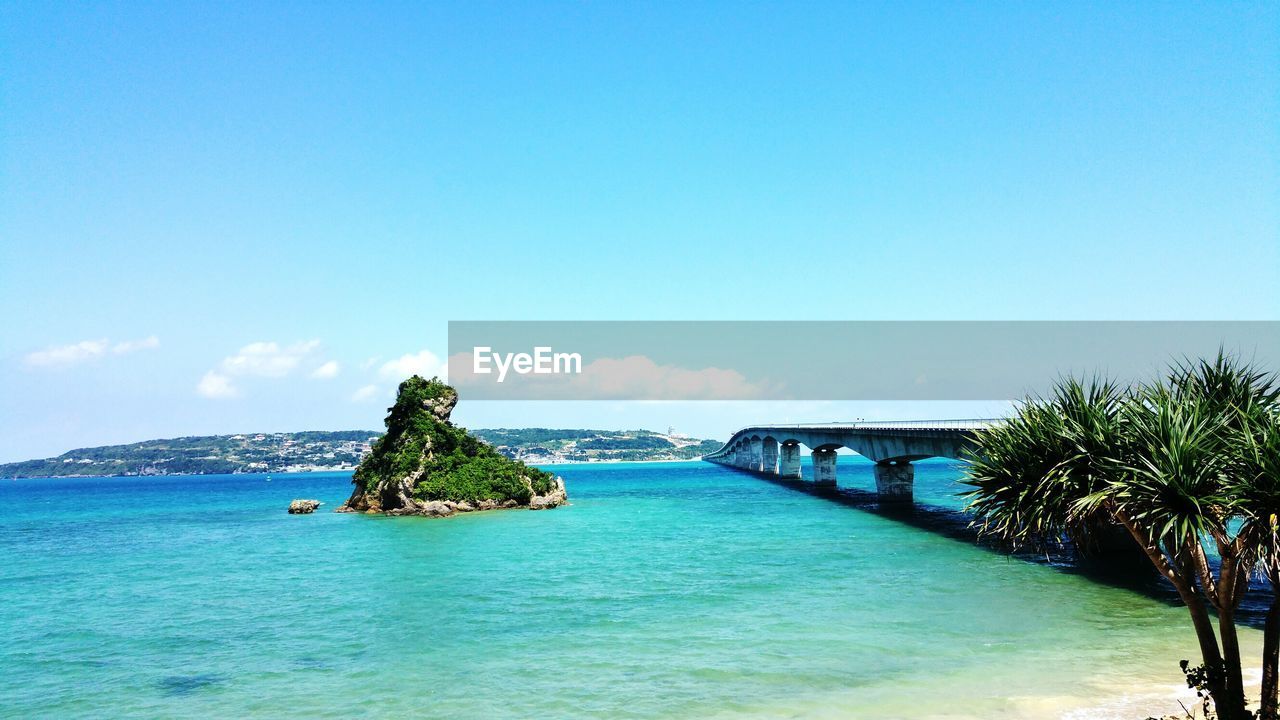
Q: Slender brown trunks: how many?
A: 3